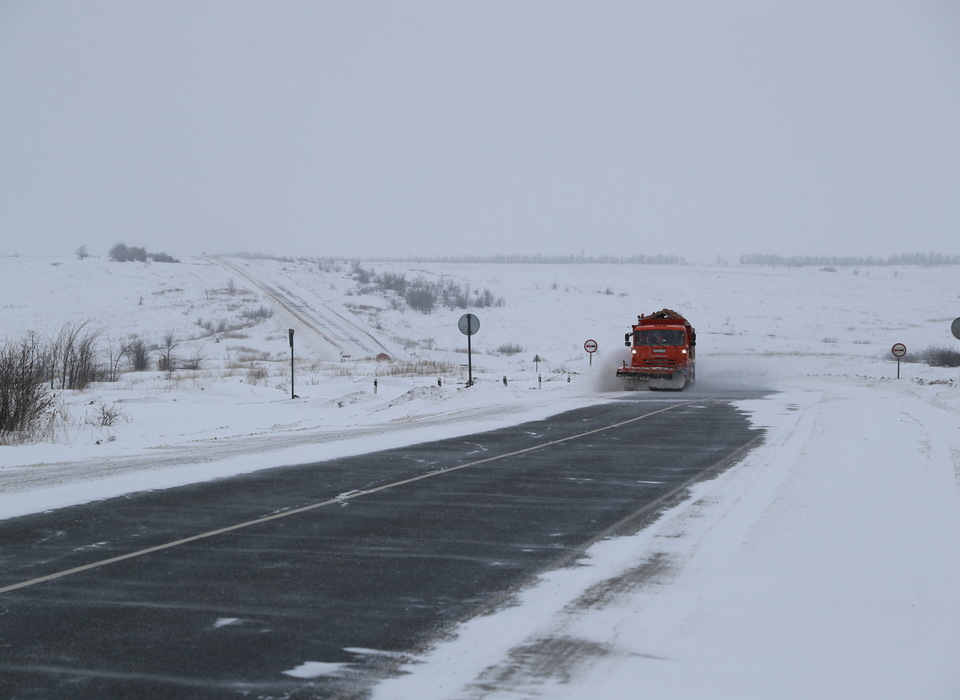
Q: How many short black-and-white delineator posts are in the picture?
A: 5